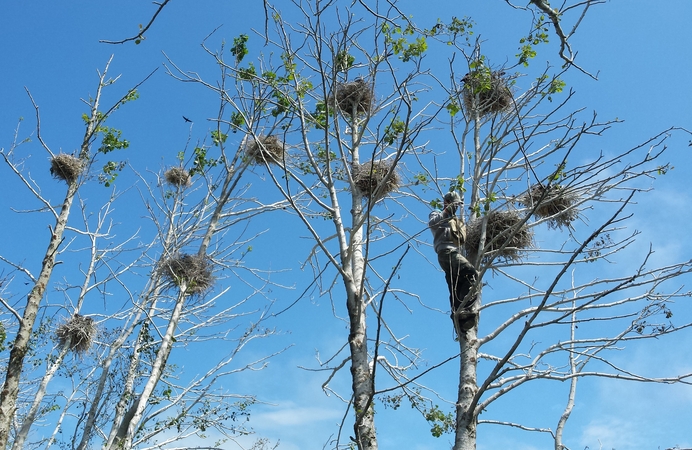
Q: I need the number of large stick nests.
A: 10